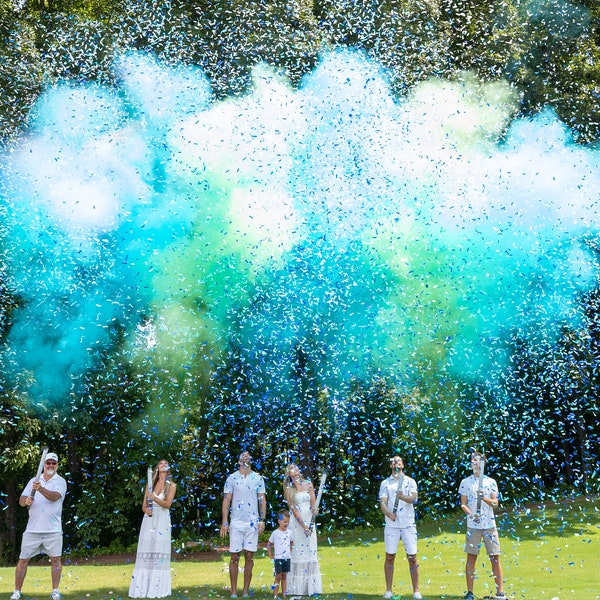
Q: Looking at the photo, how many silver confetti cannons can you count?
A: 5